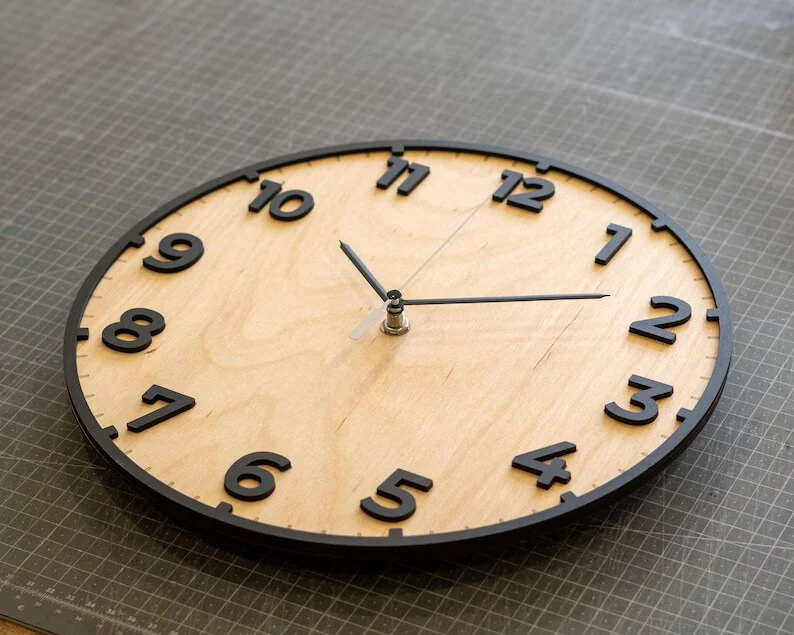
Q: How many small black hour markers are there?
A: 12